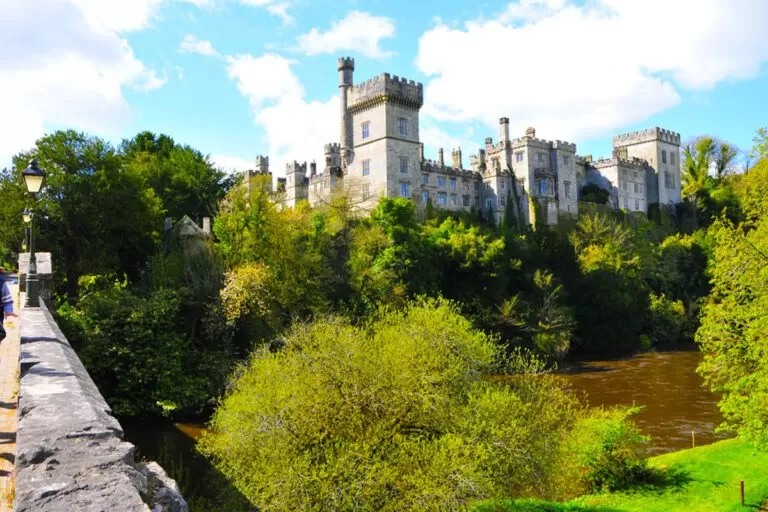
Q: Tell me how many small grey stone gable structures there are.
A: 1